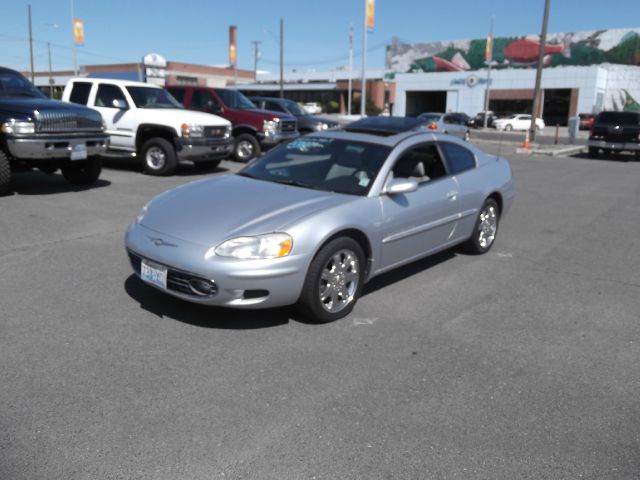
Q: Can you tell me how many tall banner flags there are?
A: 4